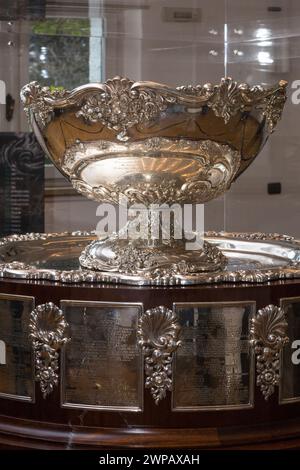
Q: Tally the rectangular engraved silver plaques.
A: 4